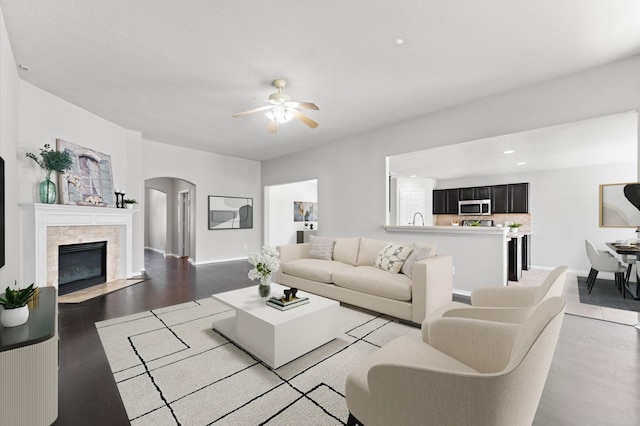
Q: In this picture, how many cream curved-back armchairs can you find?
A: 2